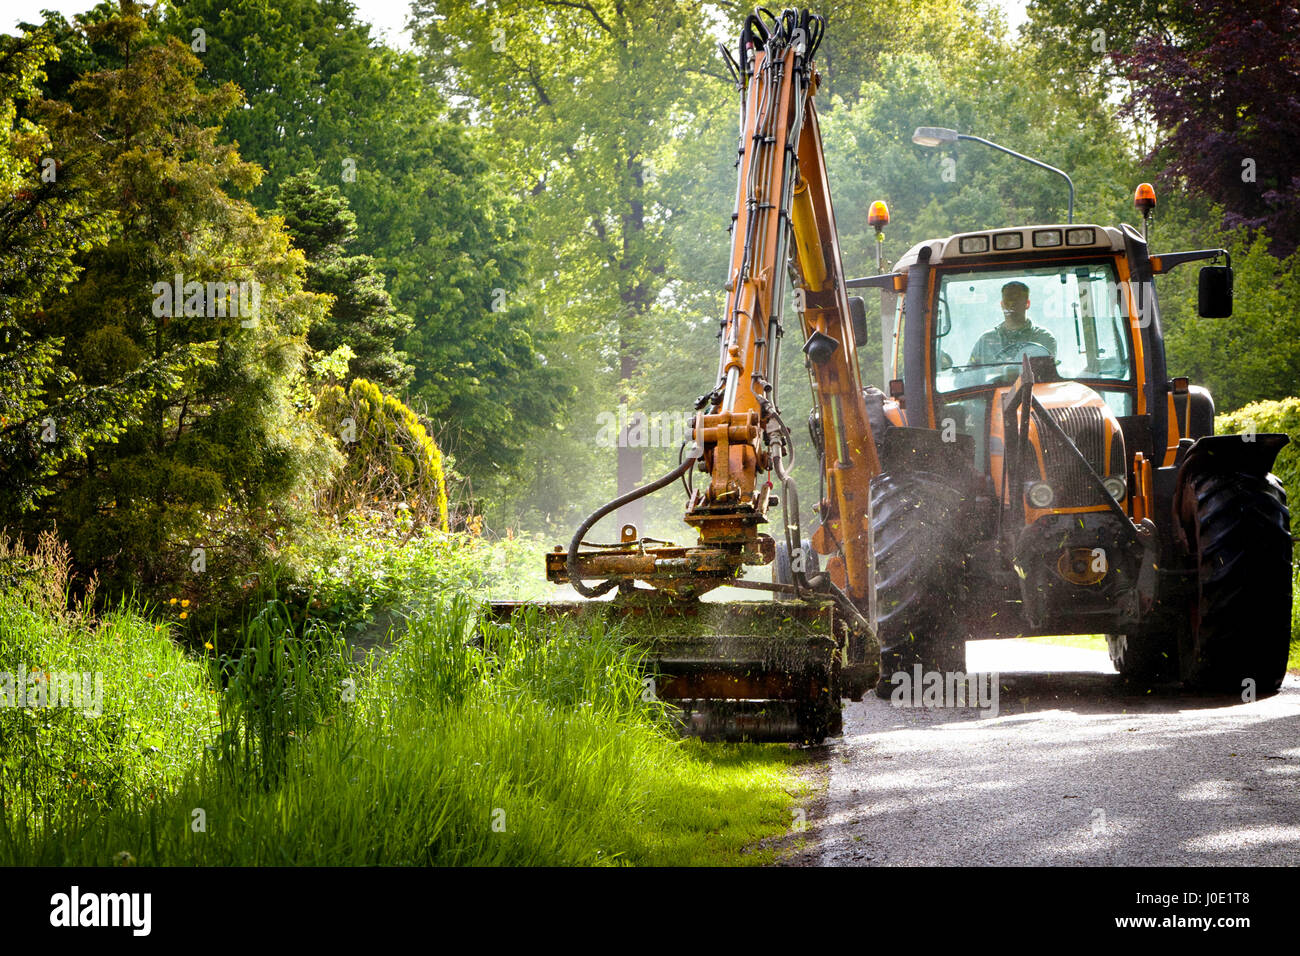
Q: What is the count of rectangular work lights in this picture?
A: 4